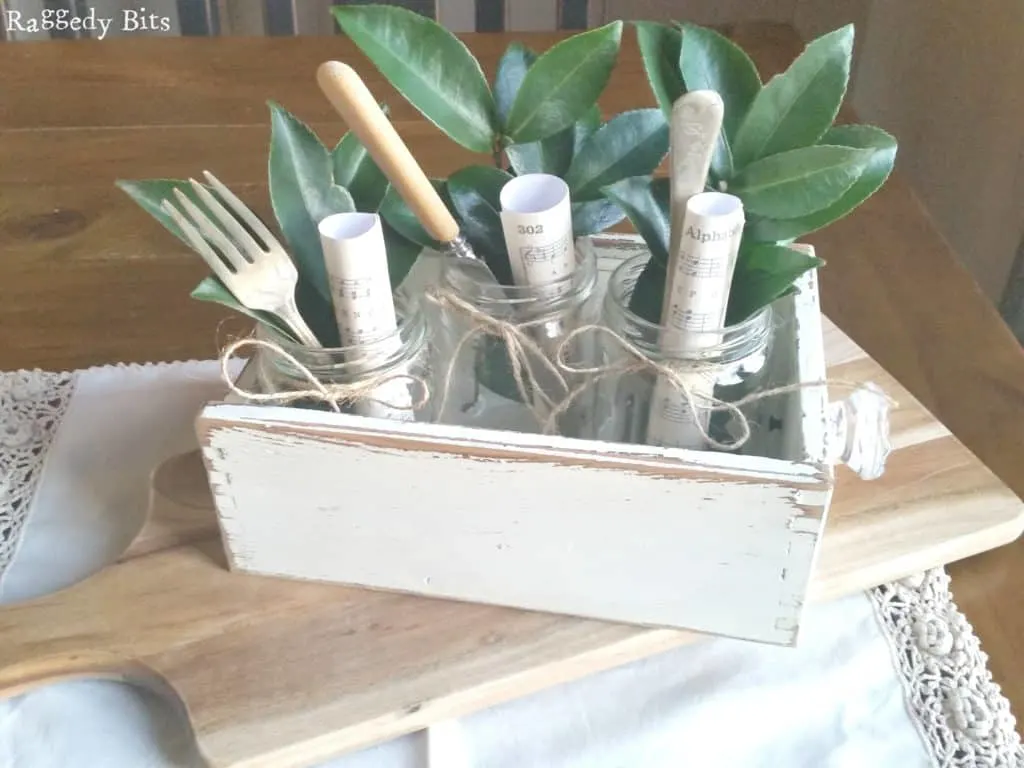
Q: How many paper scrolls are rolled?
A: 3